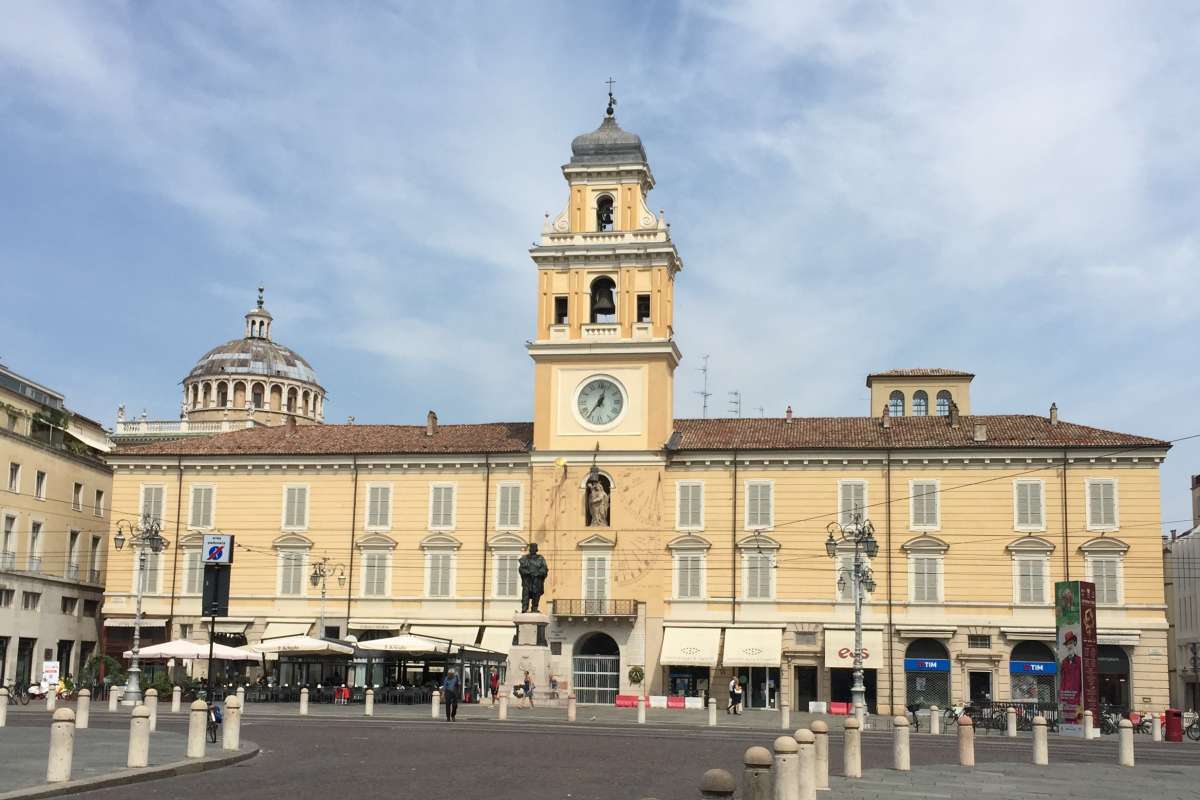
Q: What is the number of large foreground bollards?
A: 14